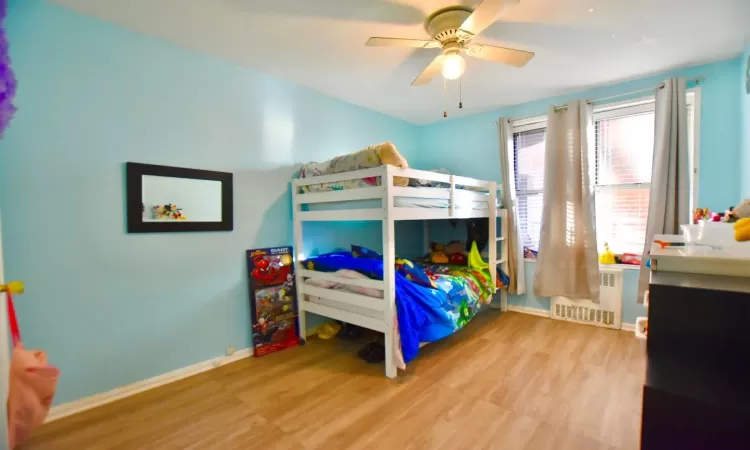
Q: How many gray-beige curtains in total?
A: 3